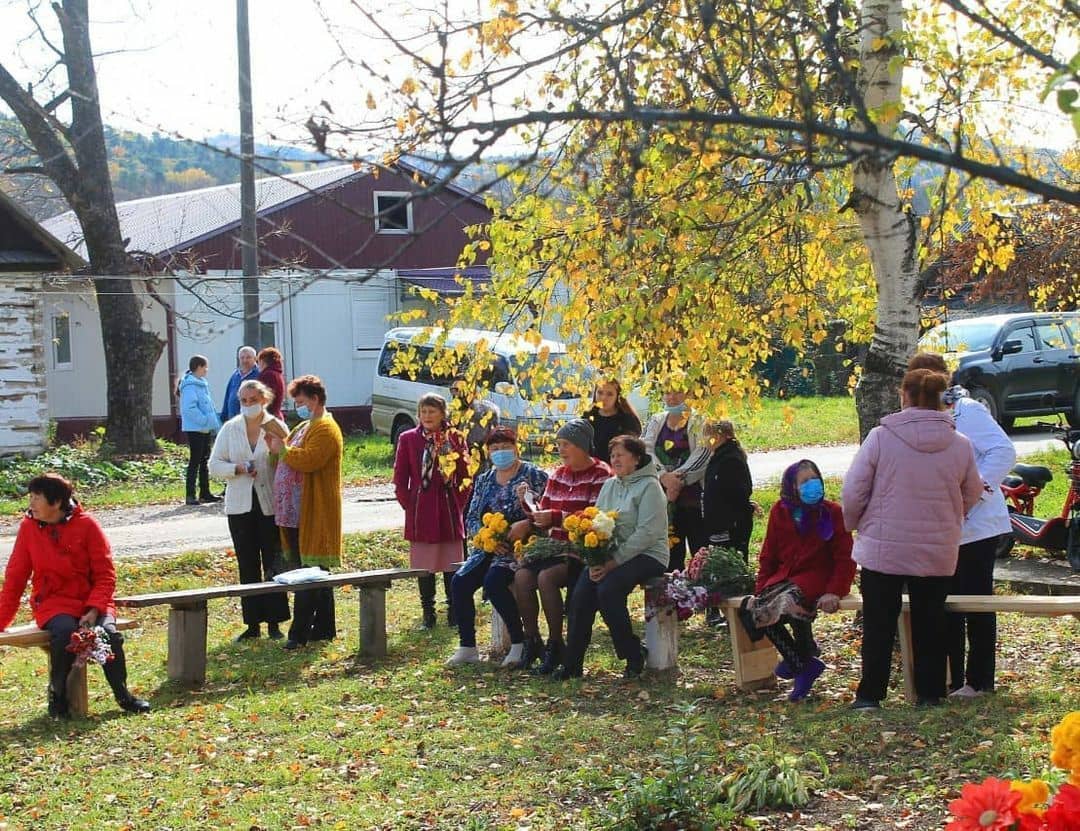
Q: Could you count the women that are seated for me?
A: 5